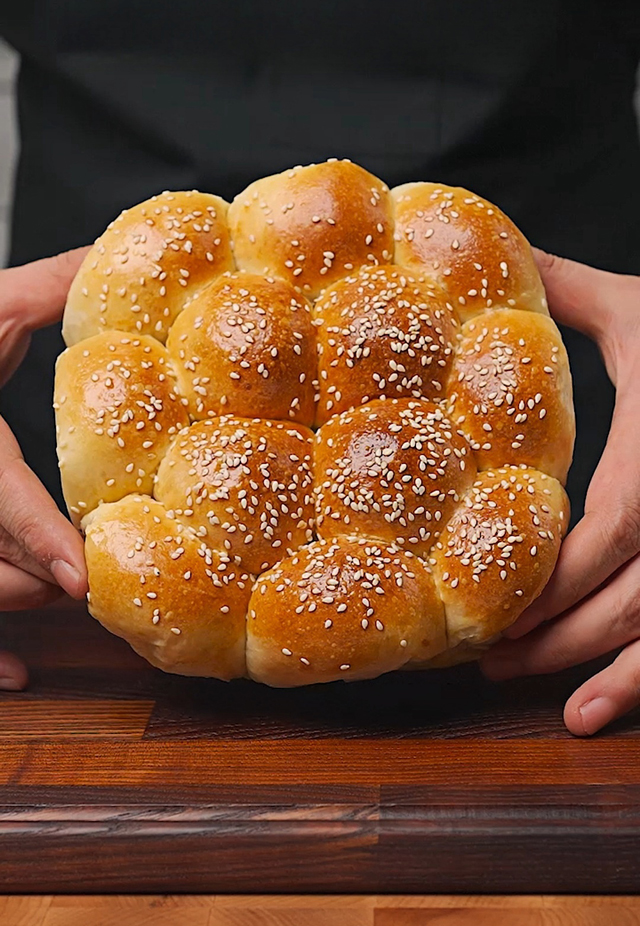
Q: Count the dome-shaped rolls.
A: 12